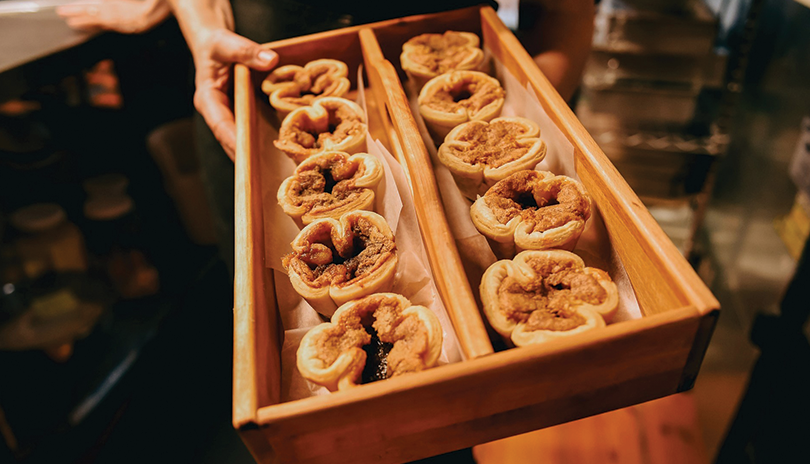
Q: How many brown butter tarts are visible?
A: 10